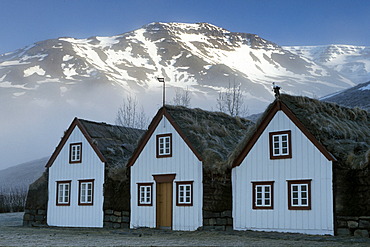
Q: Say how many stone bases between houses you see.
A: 2